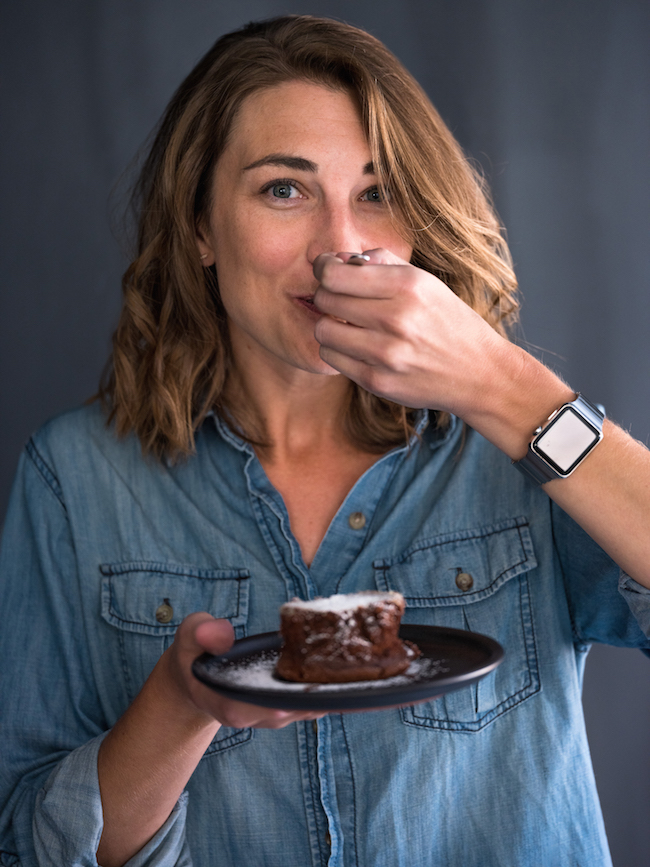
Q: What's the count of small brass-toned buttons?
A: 3